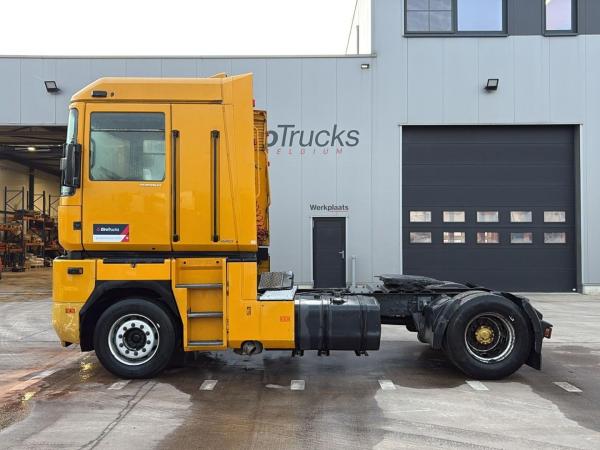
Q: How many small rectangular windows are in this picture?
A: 10